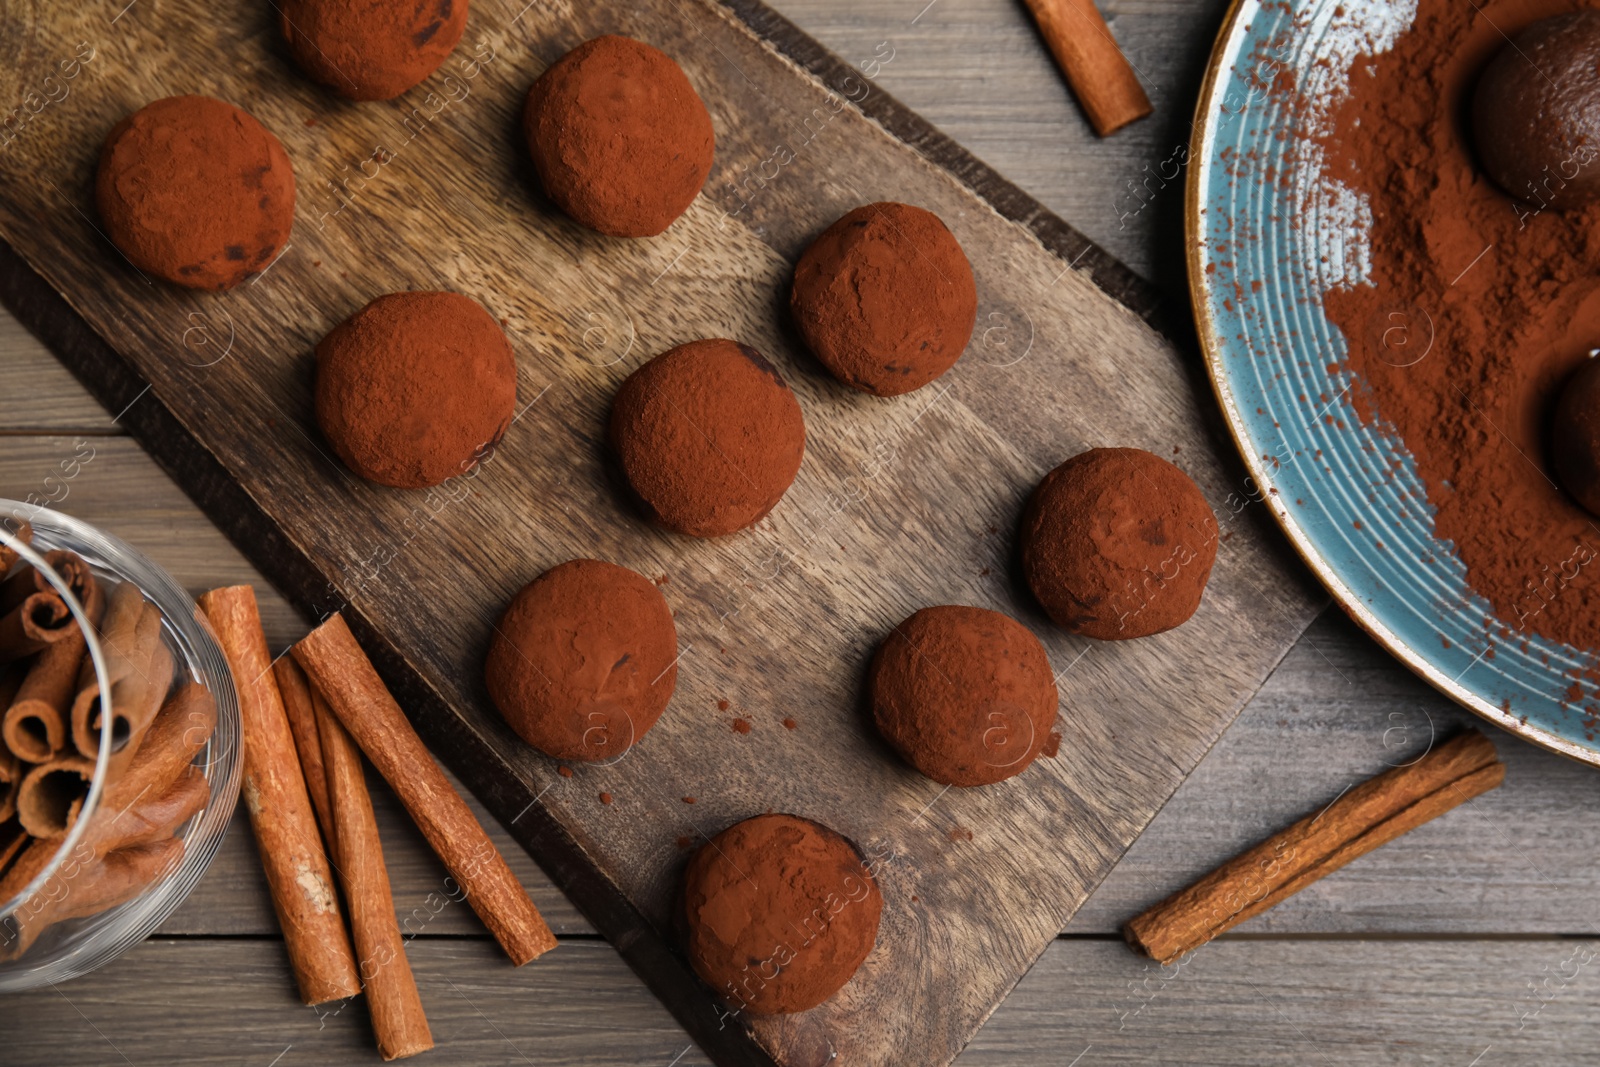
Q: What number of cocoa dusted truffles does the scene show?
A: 10